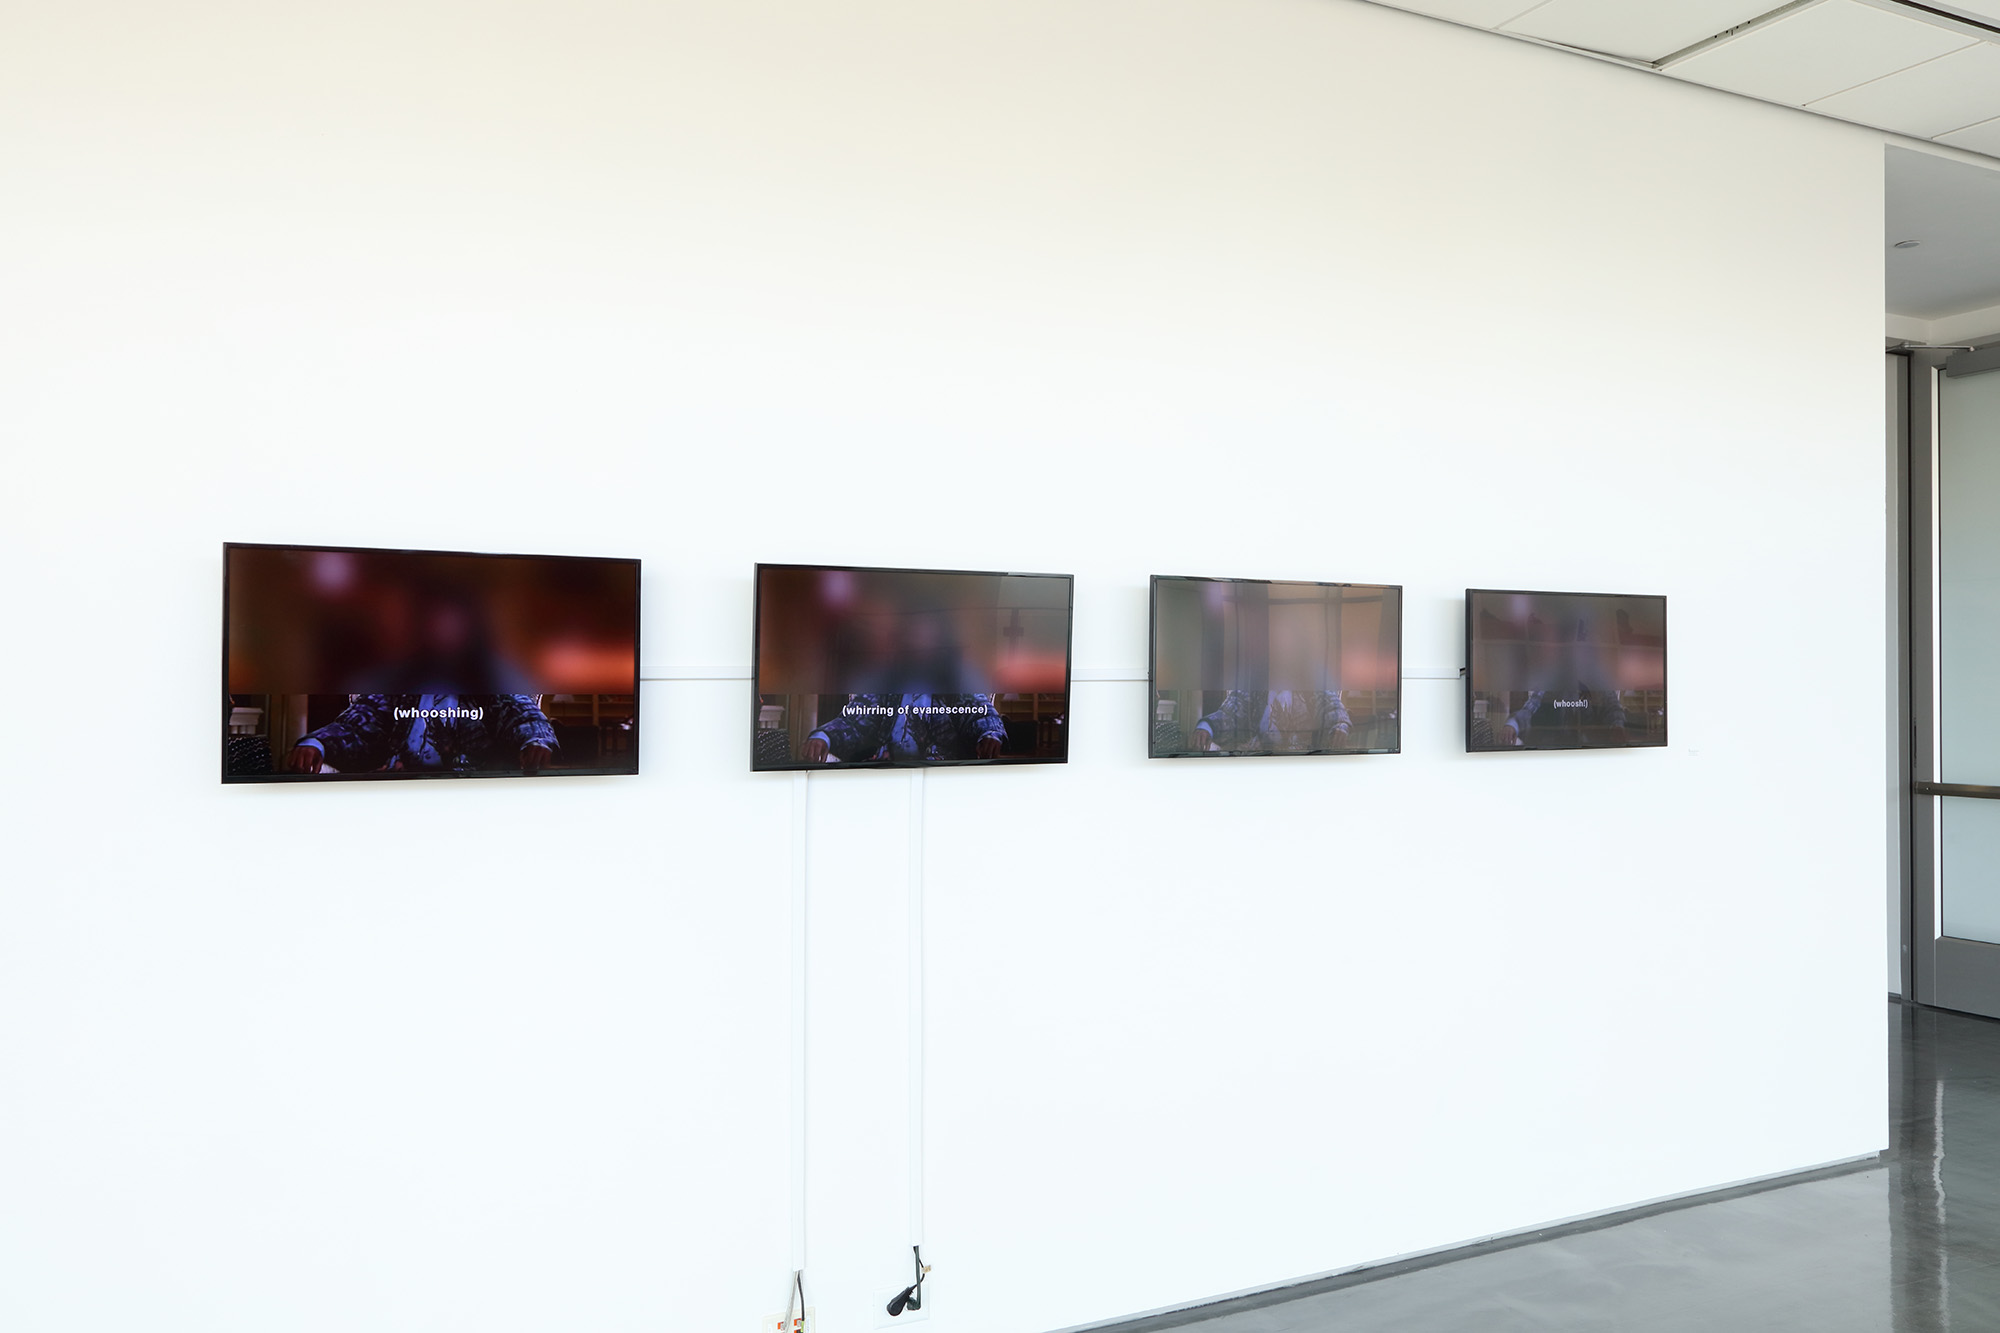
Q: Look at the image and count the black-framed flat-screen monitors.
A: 4